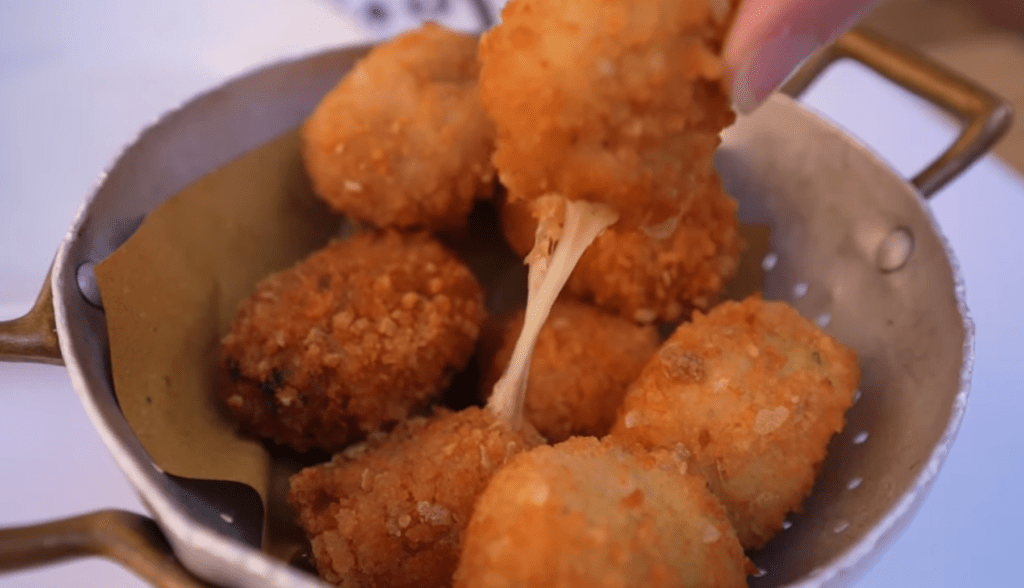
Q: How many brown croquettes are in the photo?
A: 8